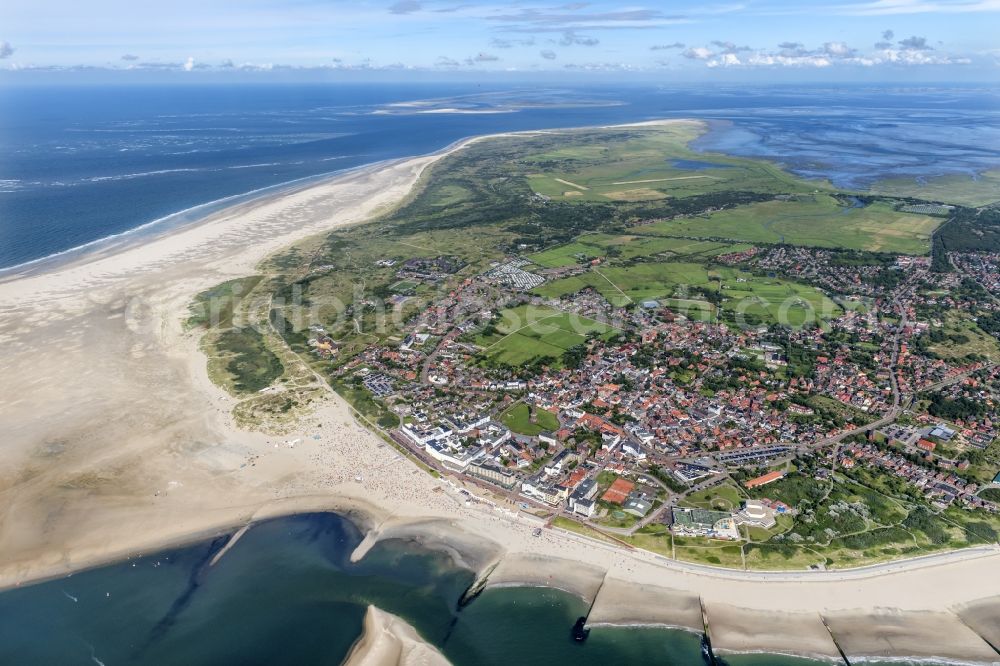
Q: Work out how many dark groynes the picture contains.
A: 5